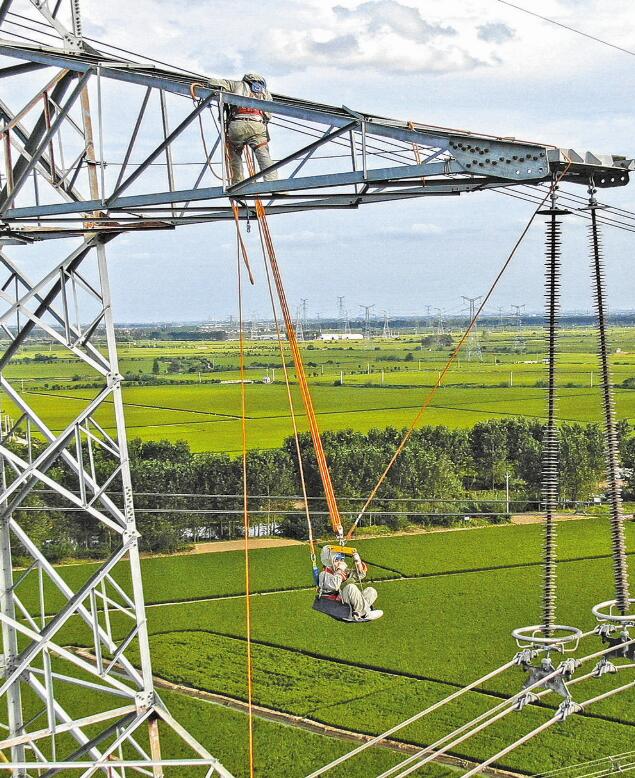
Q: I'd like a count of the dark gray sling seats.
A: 1